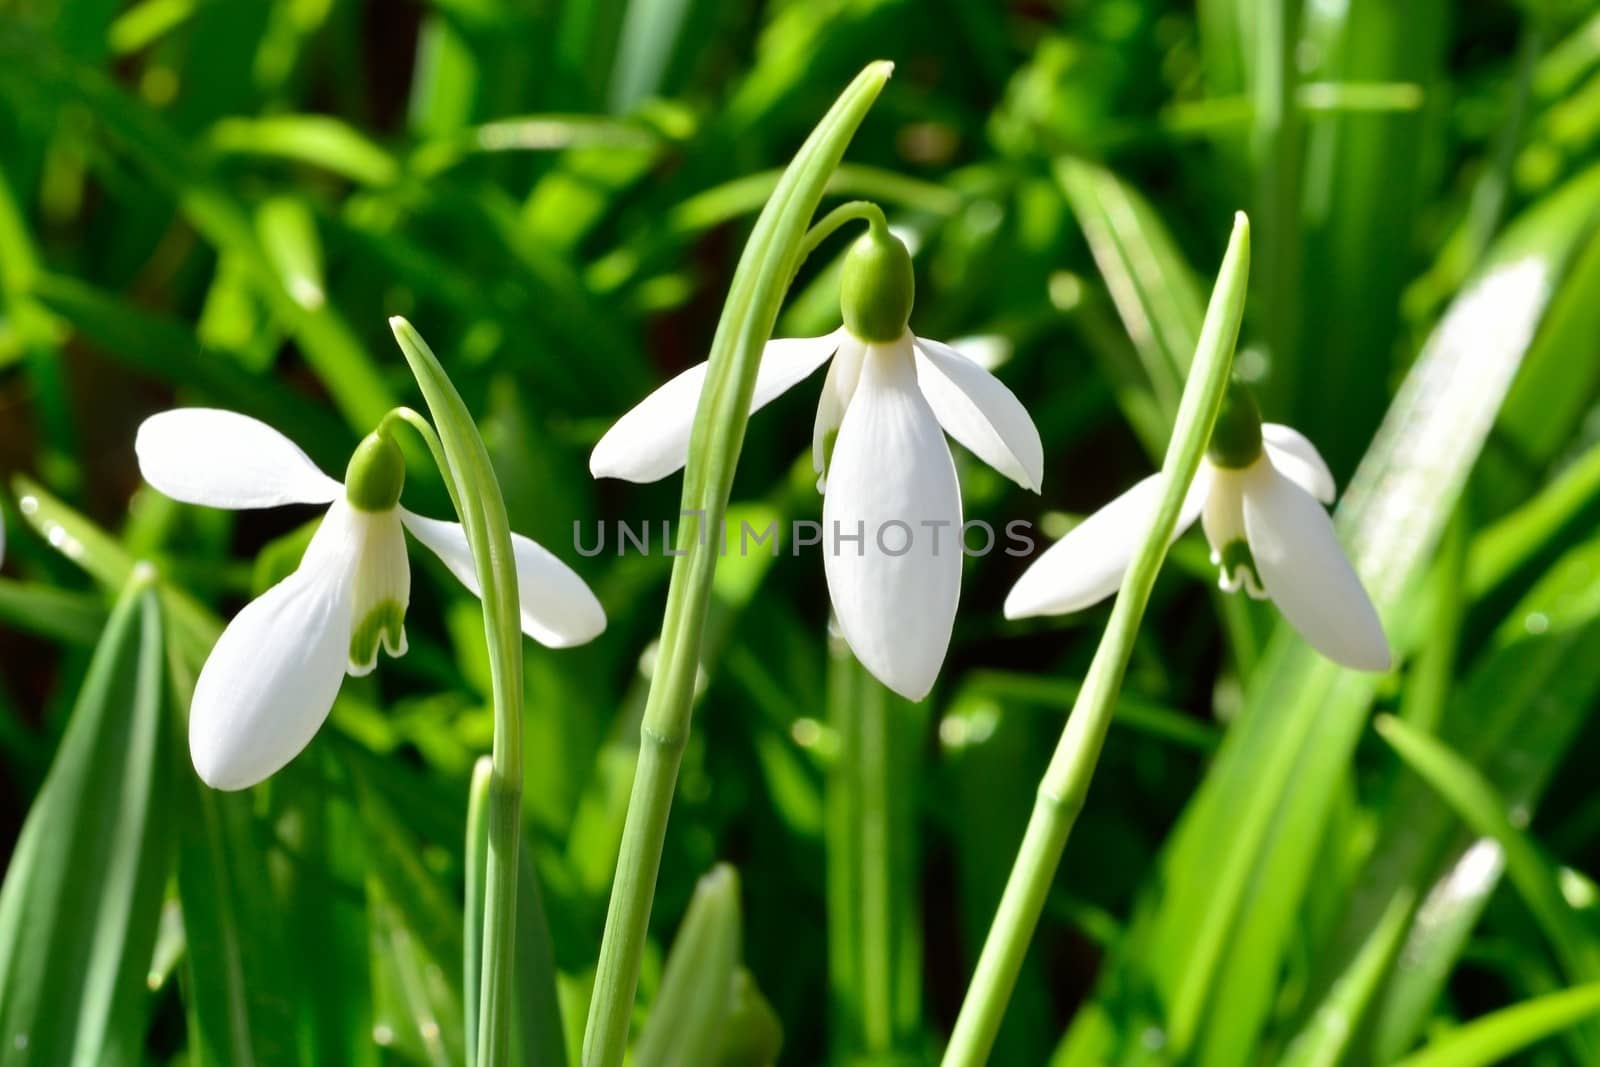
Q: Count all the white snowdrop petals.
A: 9